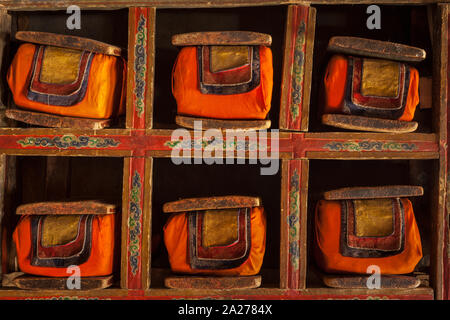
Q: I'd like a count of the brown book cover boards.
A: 12